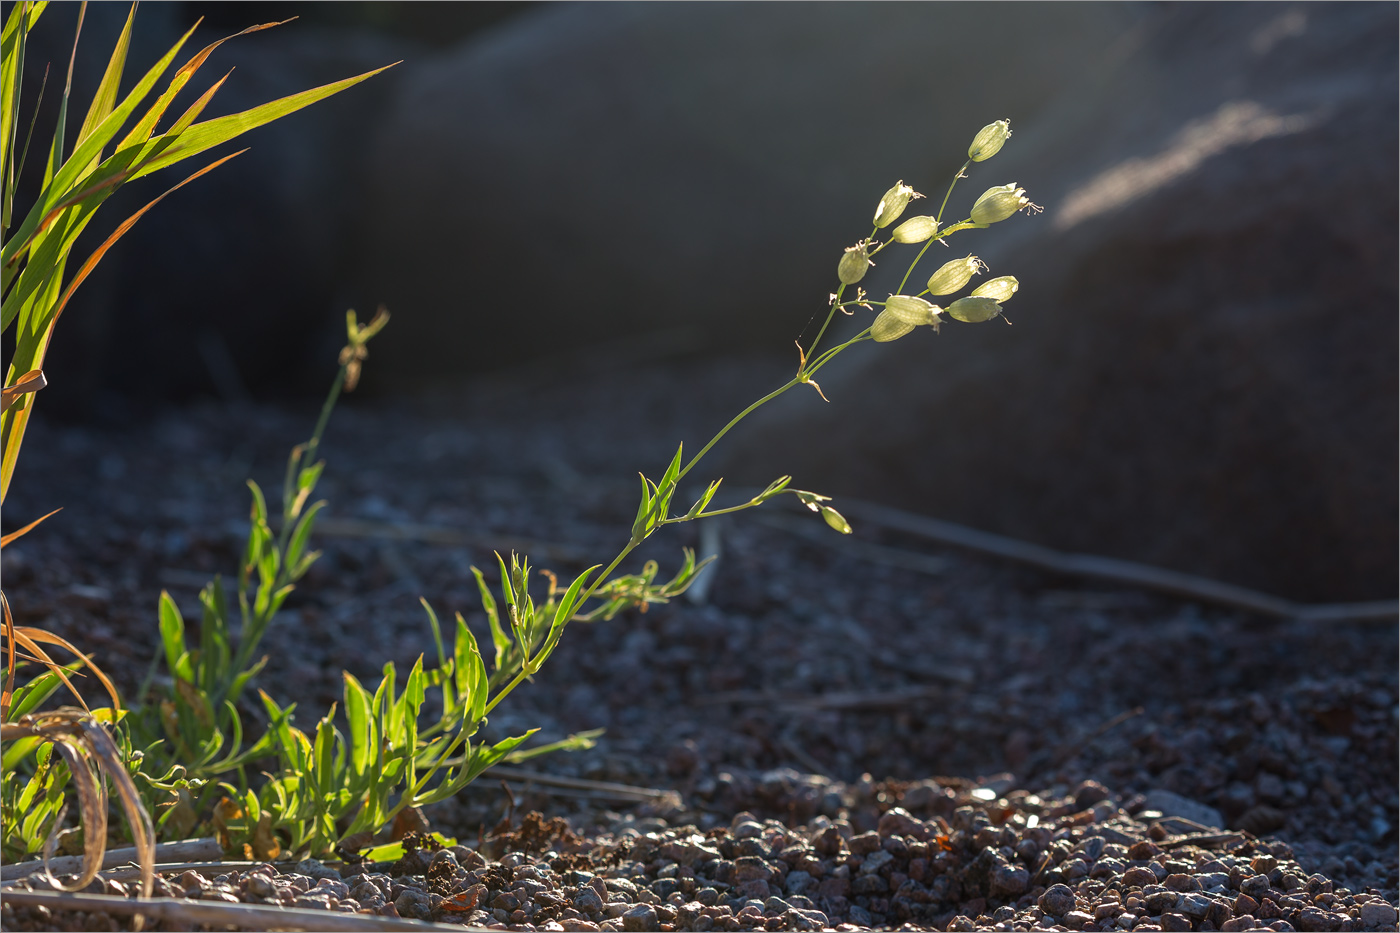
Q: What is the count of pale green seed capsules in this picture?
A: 11